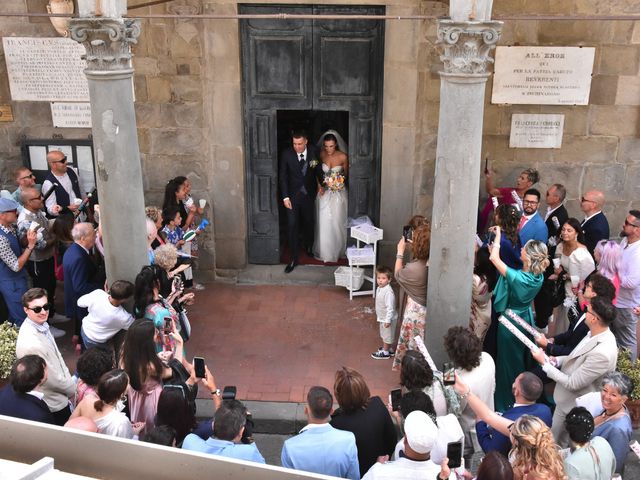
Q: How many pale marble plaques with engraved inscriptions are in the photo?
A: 4